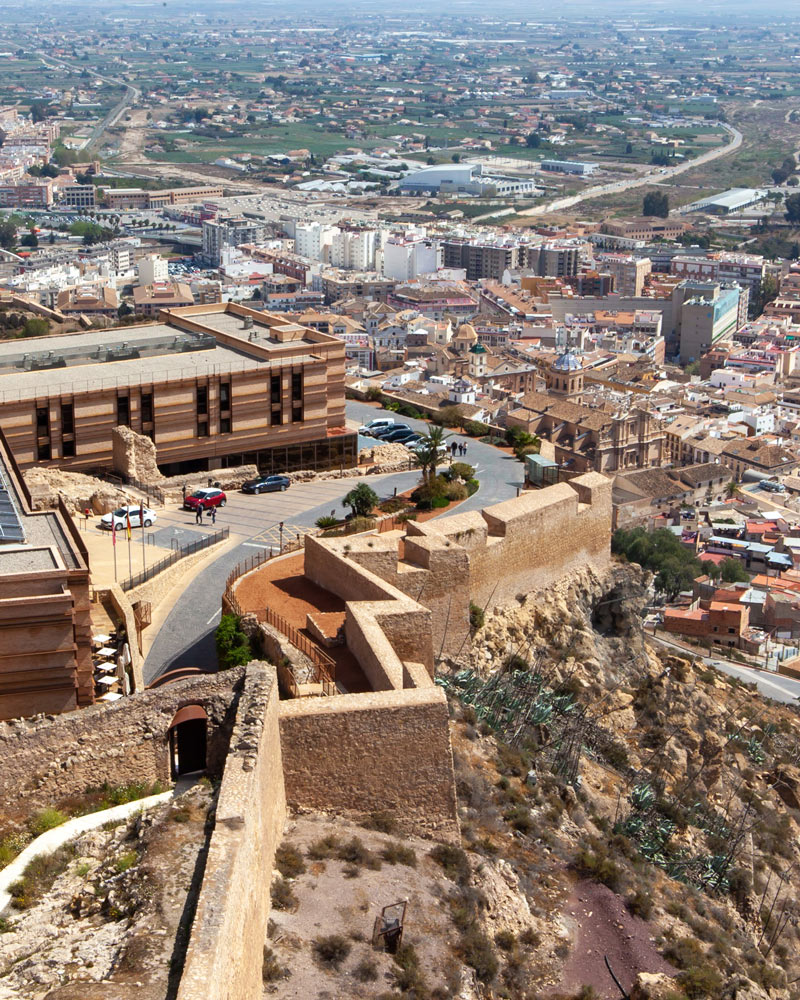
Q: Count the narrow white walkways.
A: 1